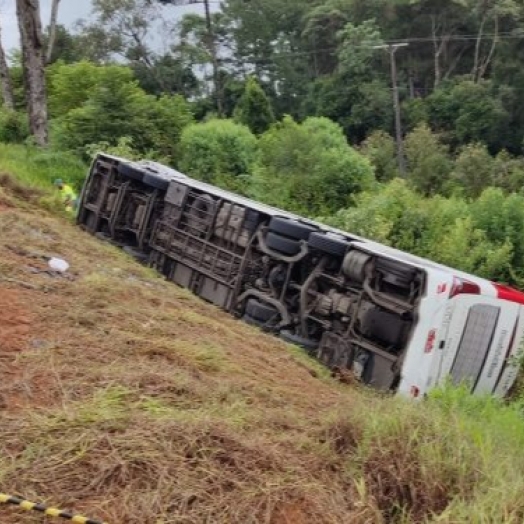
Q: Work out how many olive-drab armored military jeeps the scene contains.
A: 0